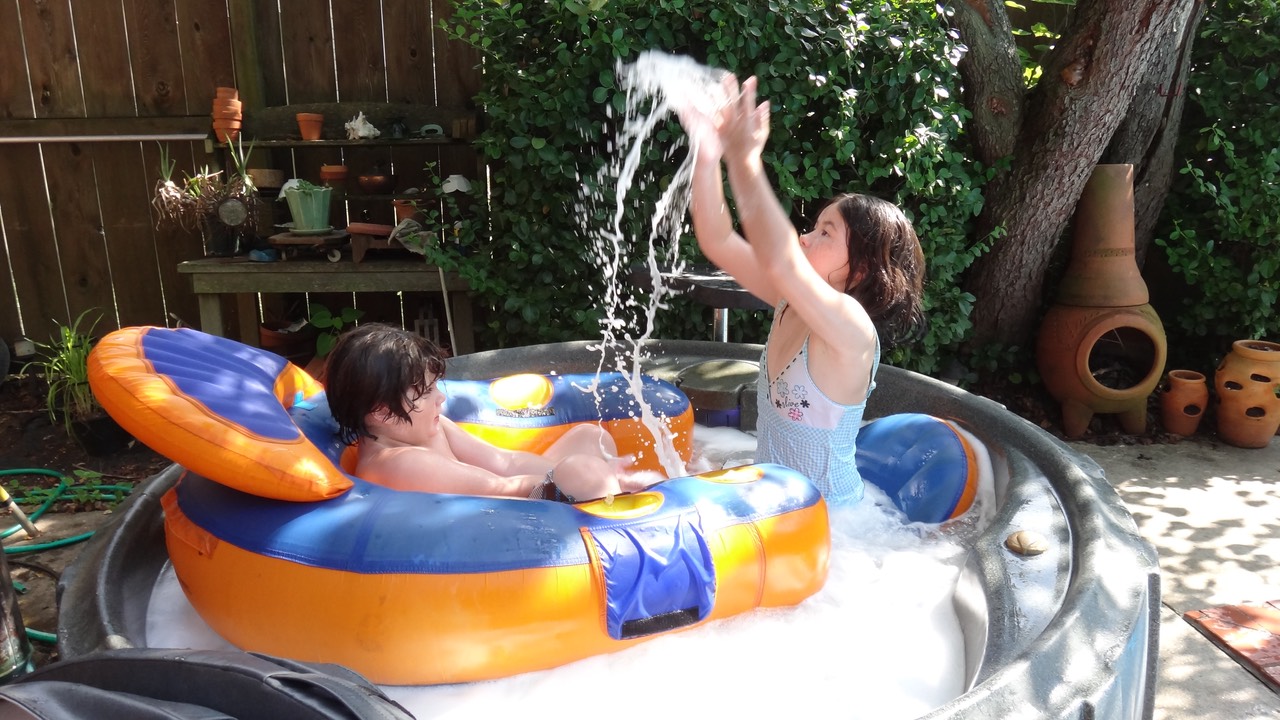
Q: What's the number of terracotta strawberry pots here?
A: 2